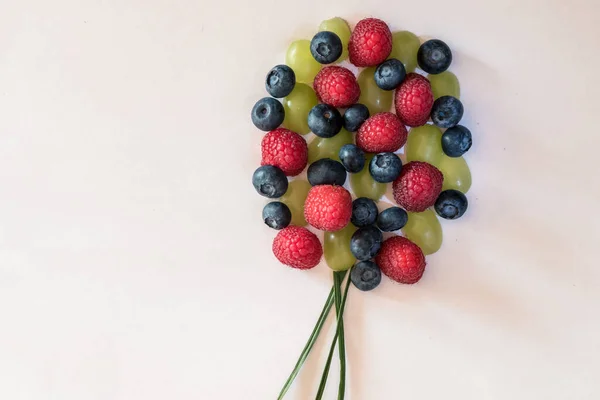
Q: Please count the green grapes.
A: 13